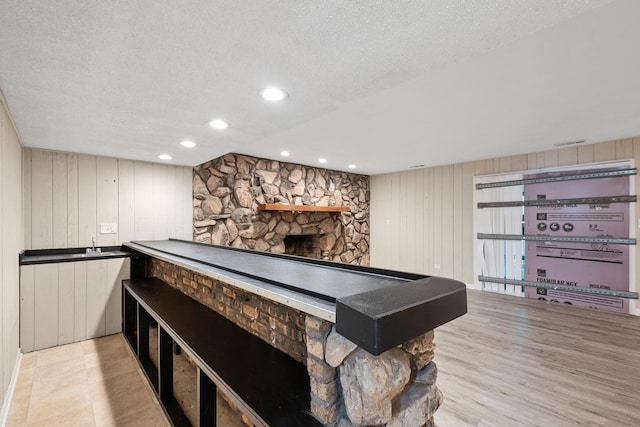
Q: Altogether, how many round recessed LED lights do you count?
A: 7